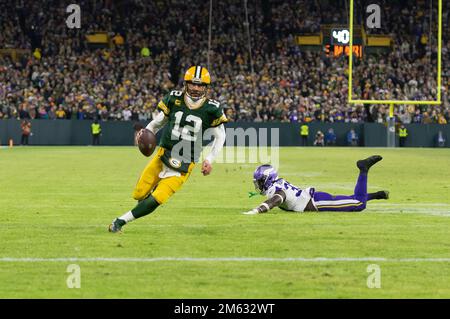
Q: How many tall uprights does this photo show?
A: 2